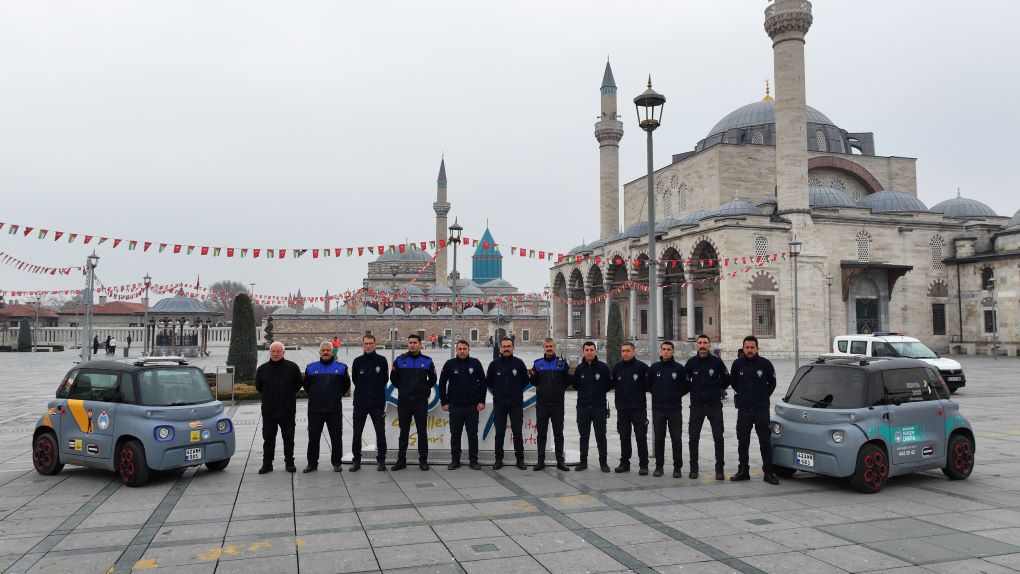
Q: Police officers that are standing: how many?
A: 12